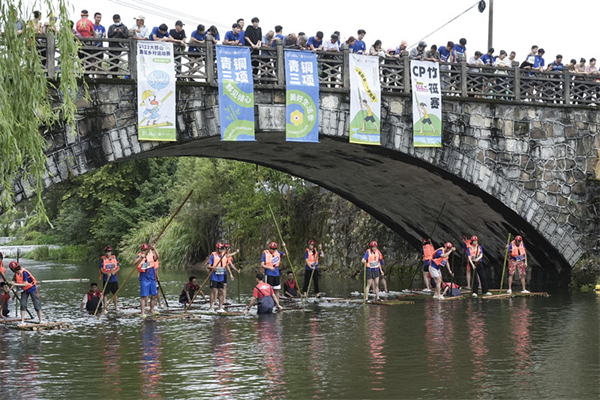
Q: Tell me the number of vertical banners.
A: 5